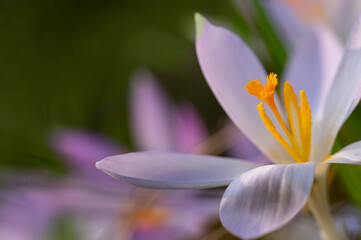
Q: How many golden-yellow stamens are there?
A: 3